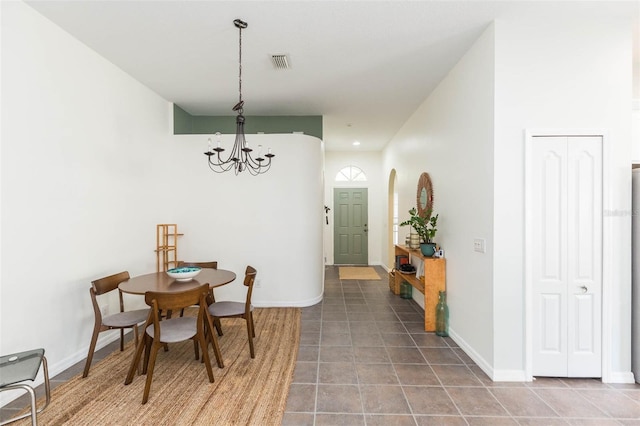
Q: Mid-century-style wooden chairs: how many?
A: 4